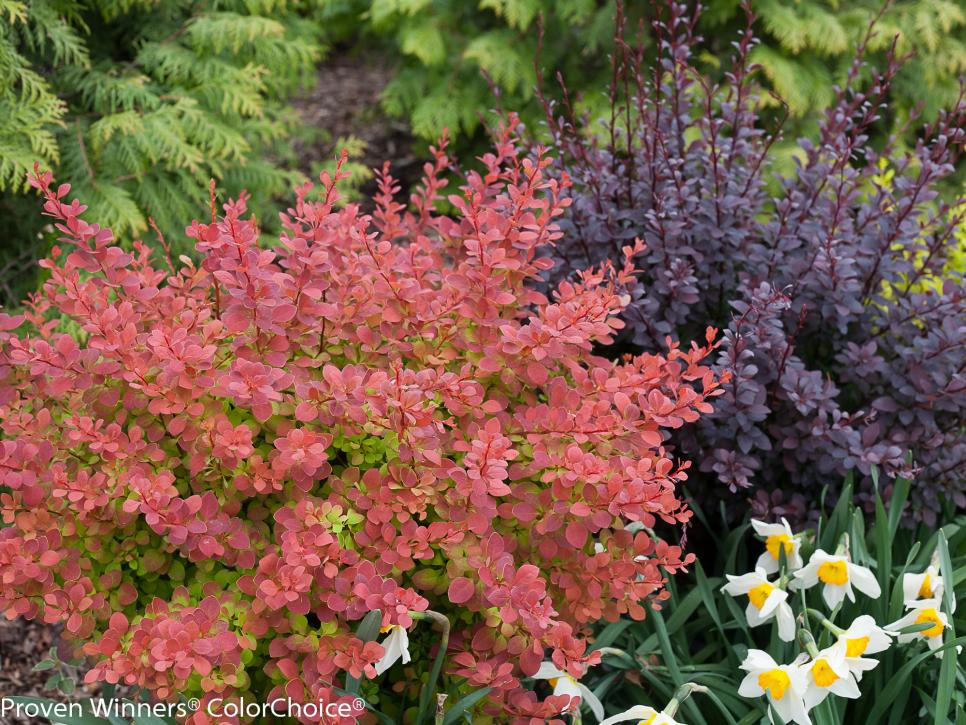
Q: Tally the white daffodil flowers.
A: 11